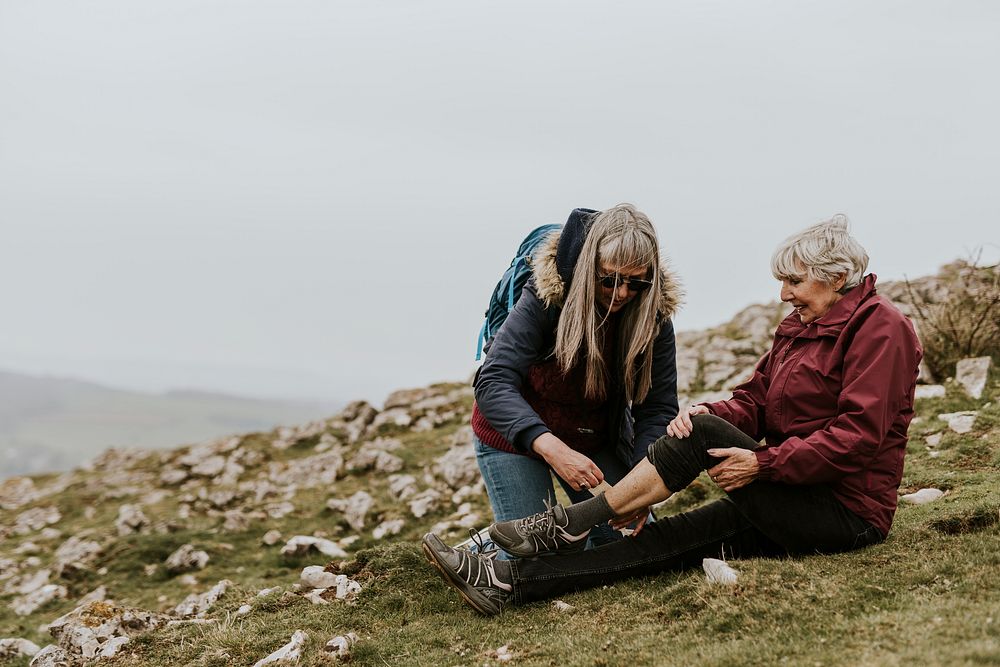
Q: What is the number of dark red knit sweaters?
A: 1